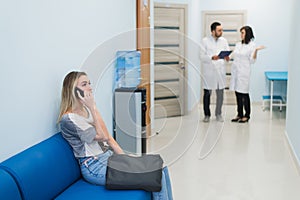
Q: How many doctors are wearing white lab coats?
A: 2